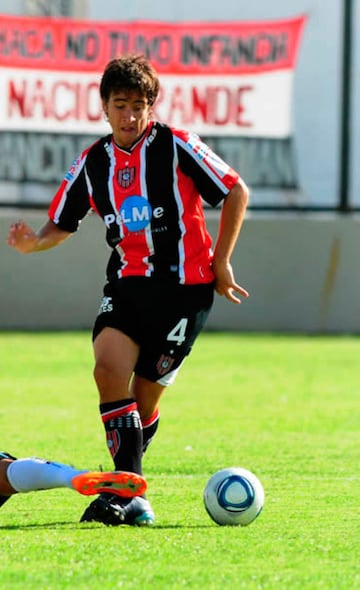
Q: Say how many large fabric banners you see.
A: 1